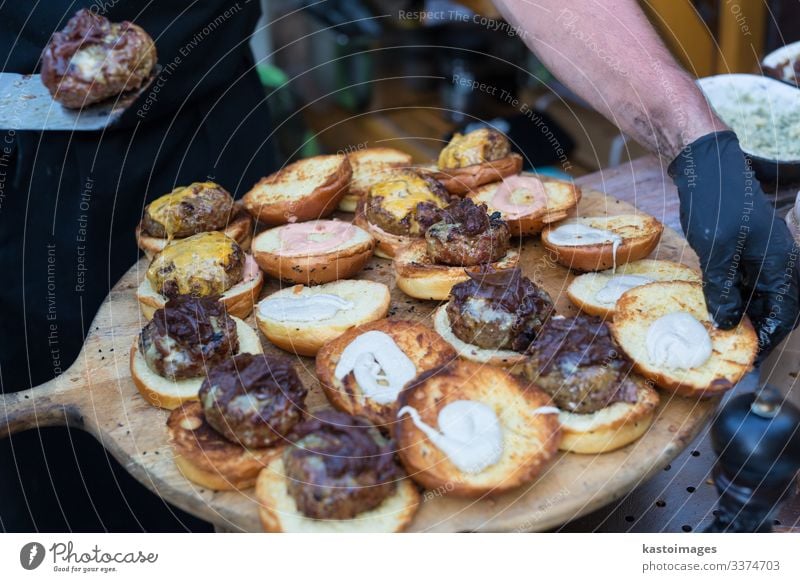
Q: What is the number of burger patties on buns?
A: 10